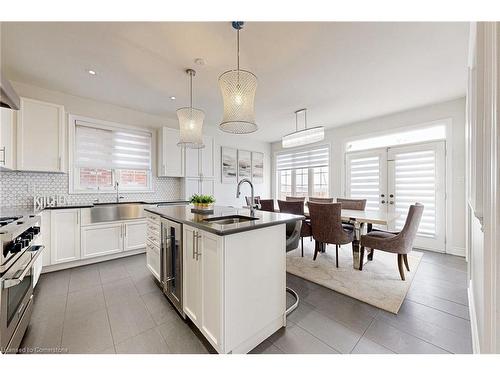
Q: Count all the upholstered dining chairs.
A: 8